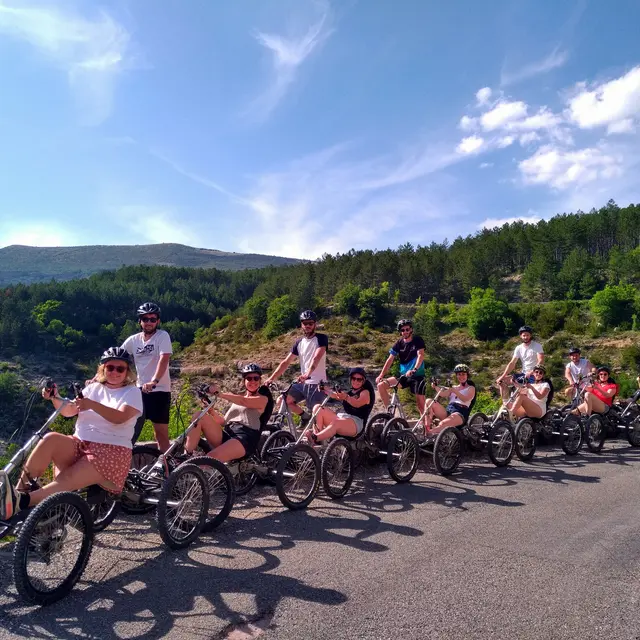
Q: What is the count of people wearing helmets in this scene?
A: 11